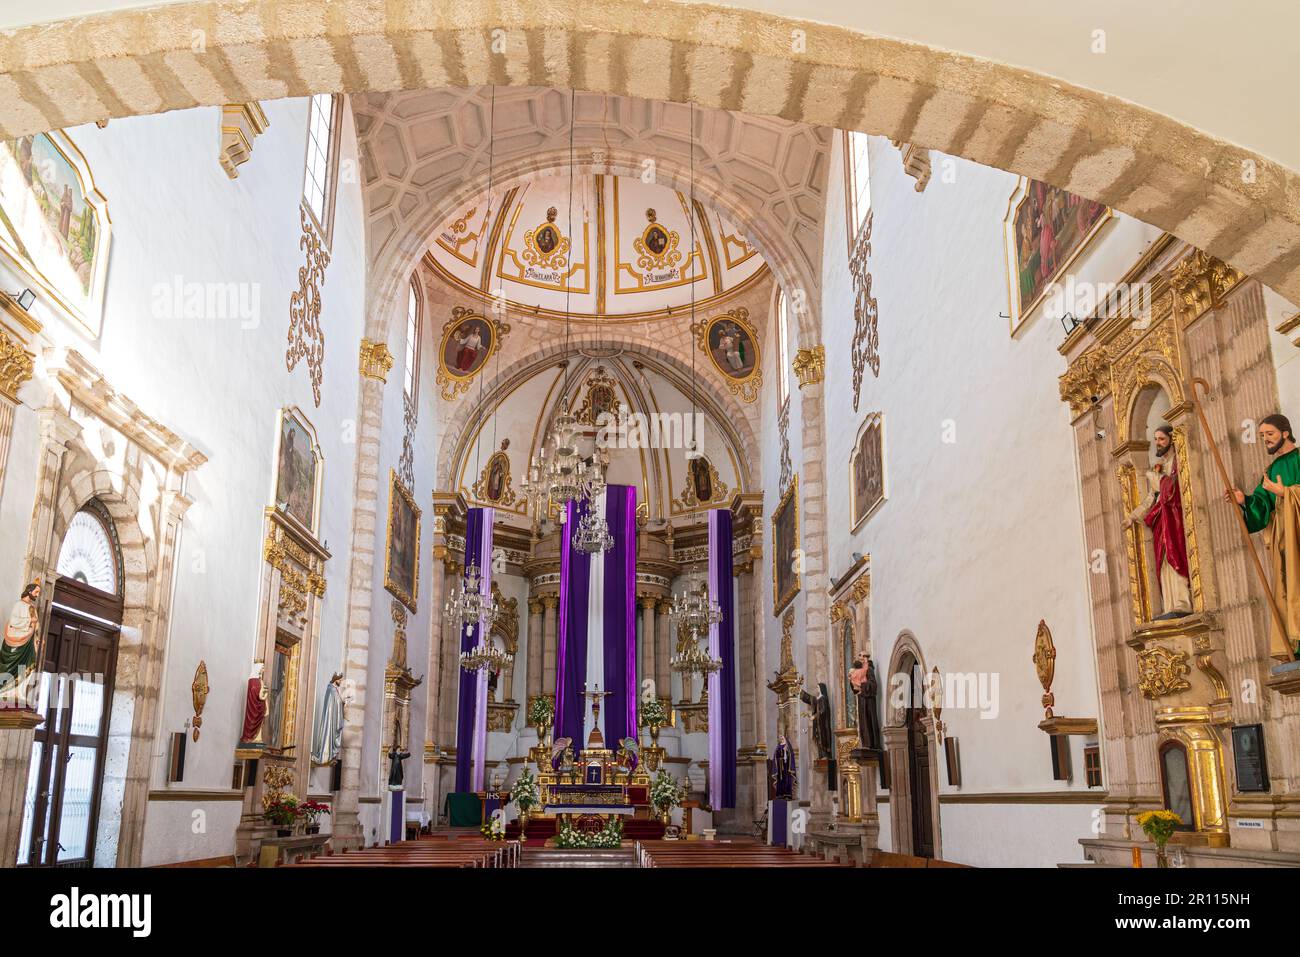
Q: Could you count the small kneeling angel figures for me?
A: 2